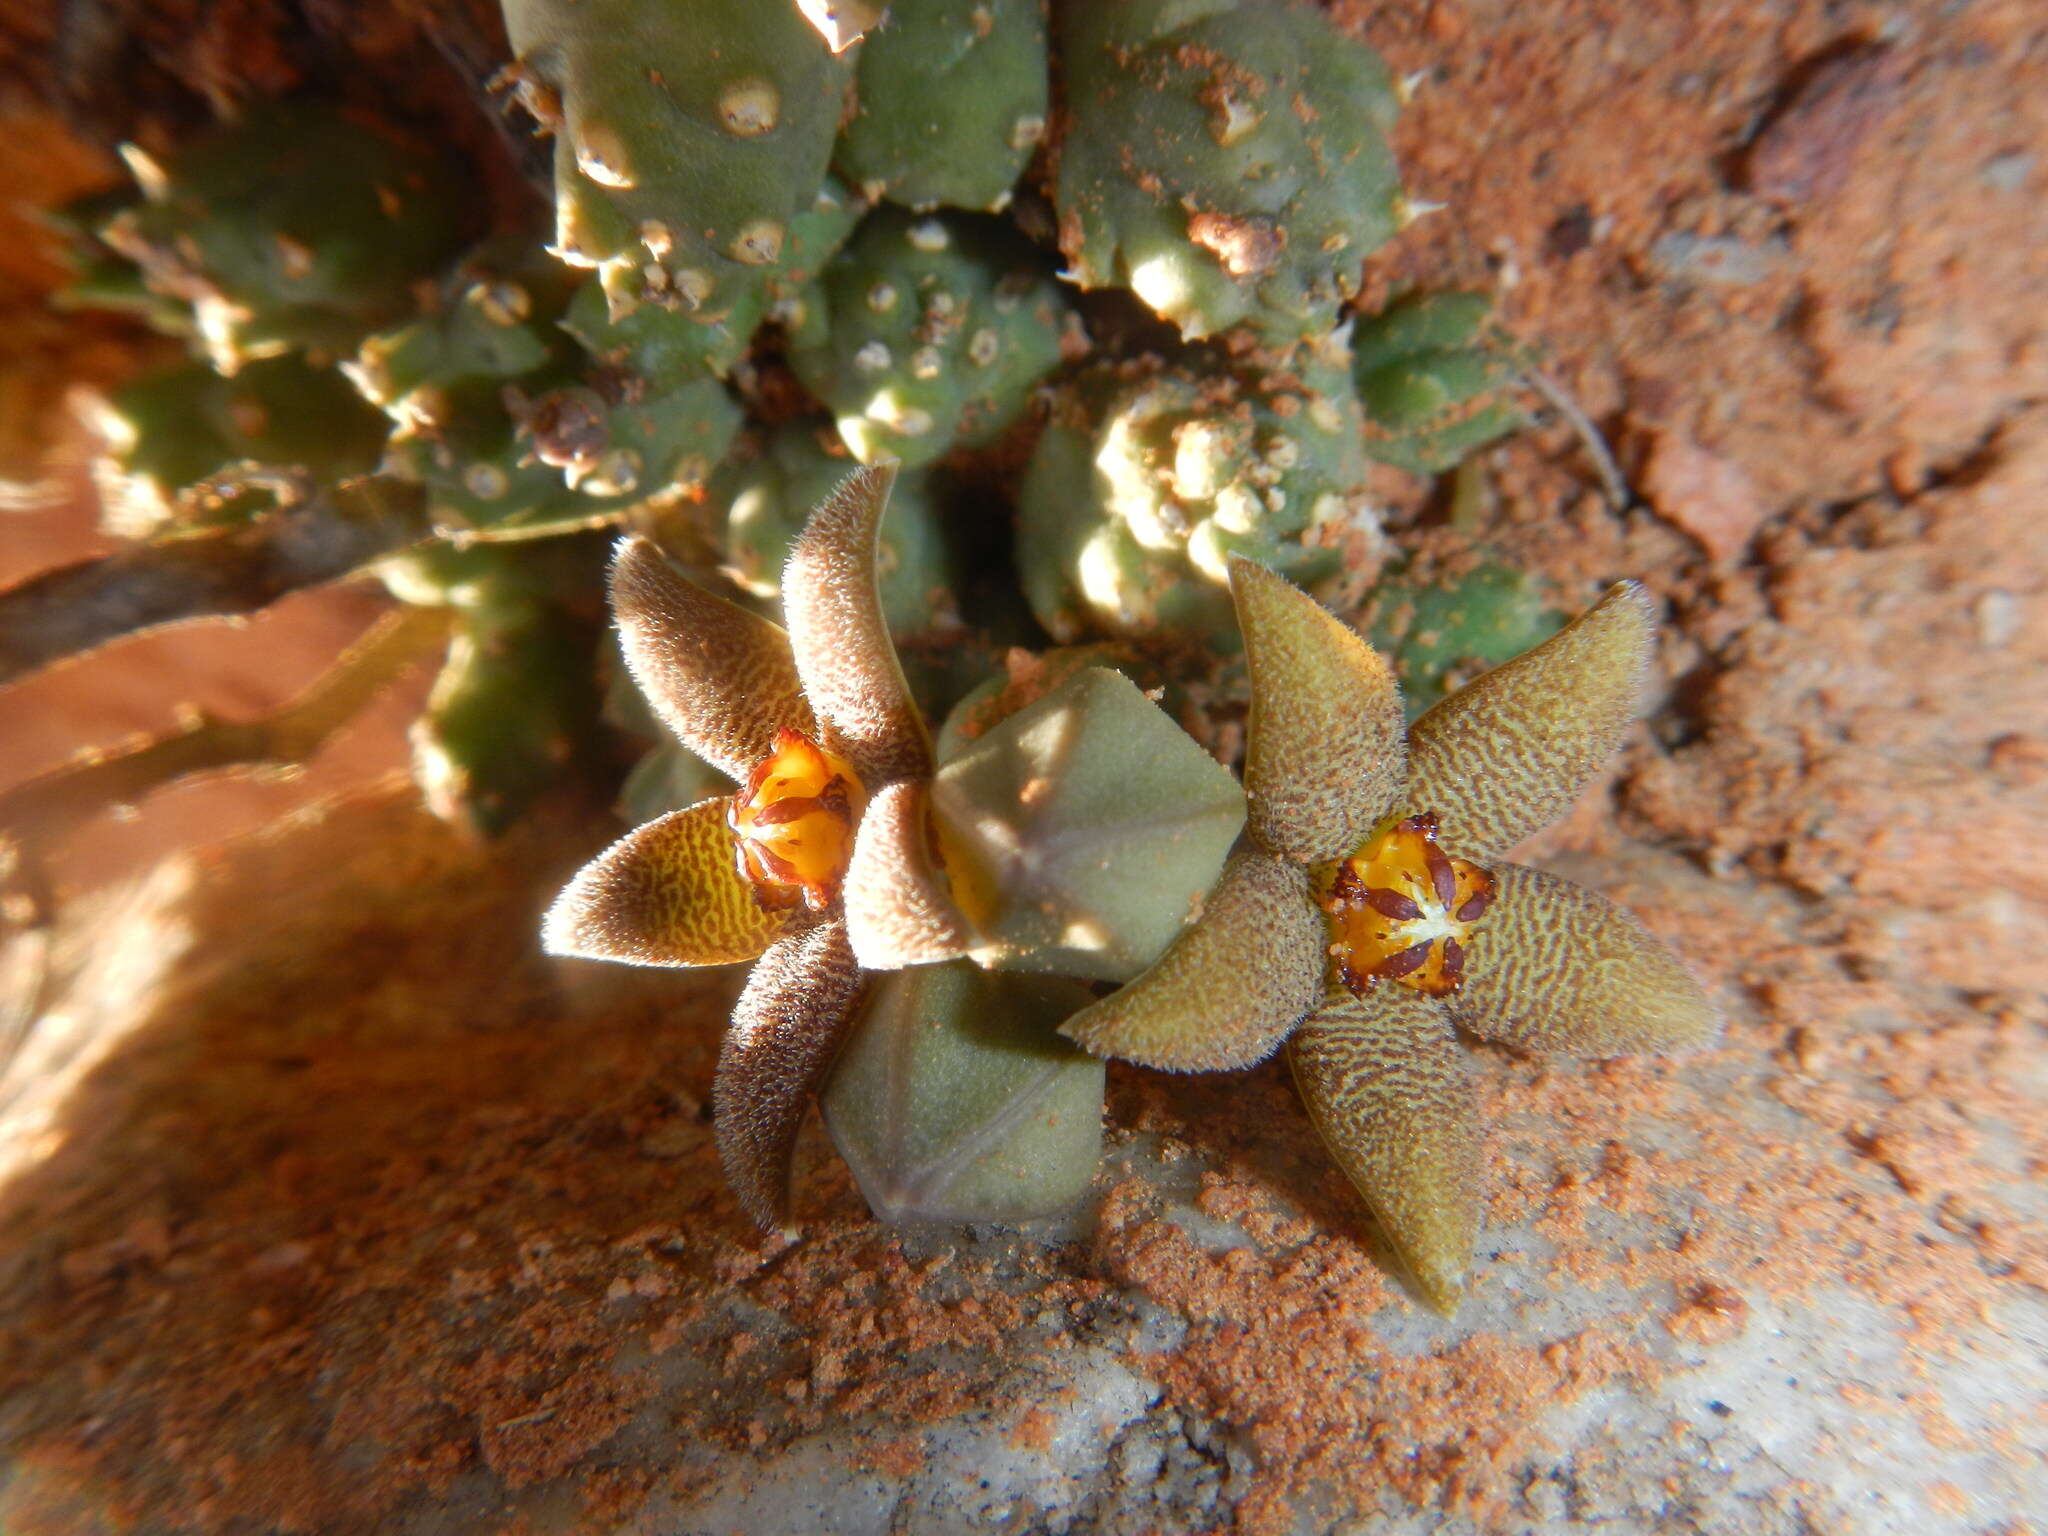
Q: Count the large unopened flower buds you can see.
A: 2